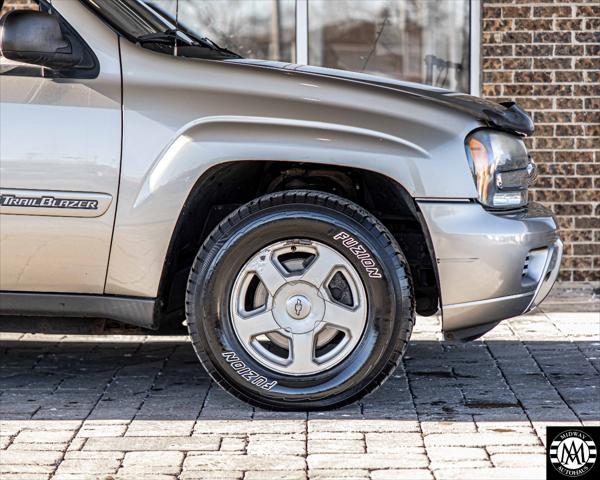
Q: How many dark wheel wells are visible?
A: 1